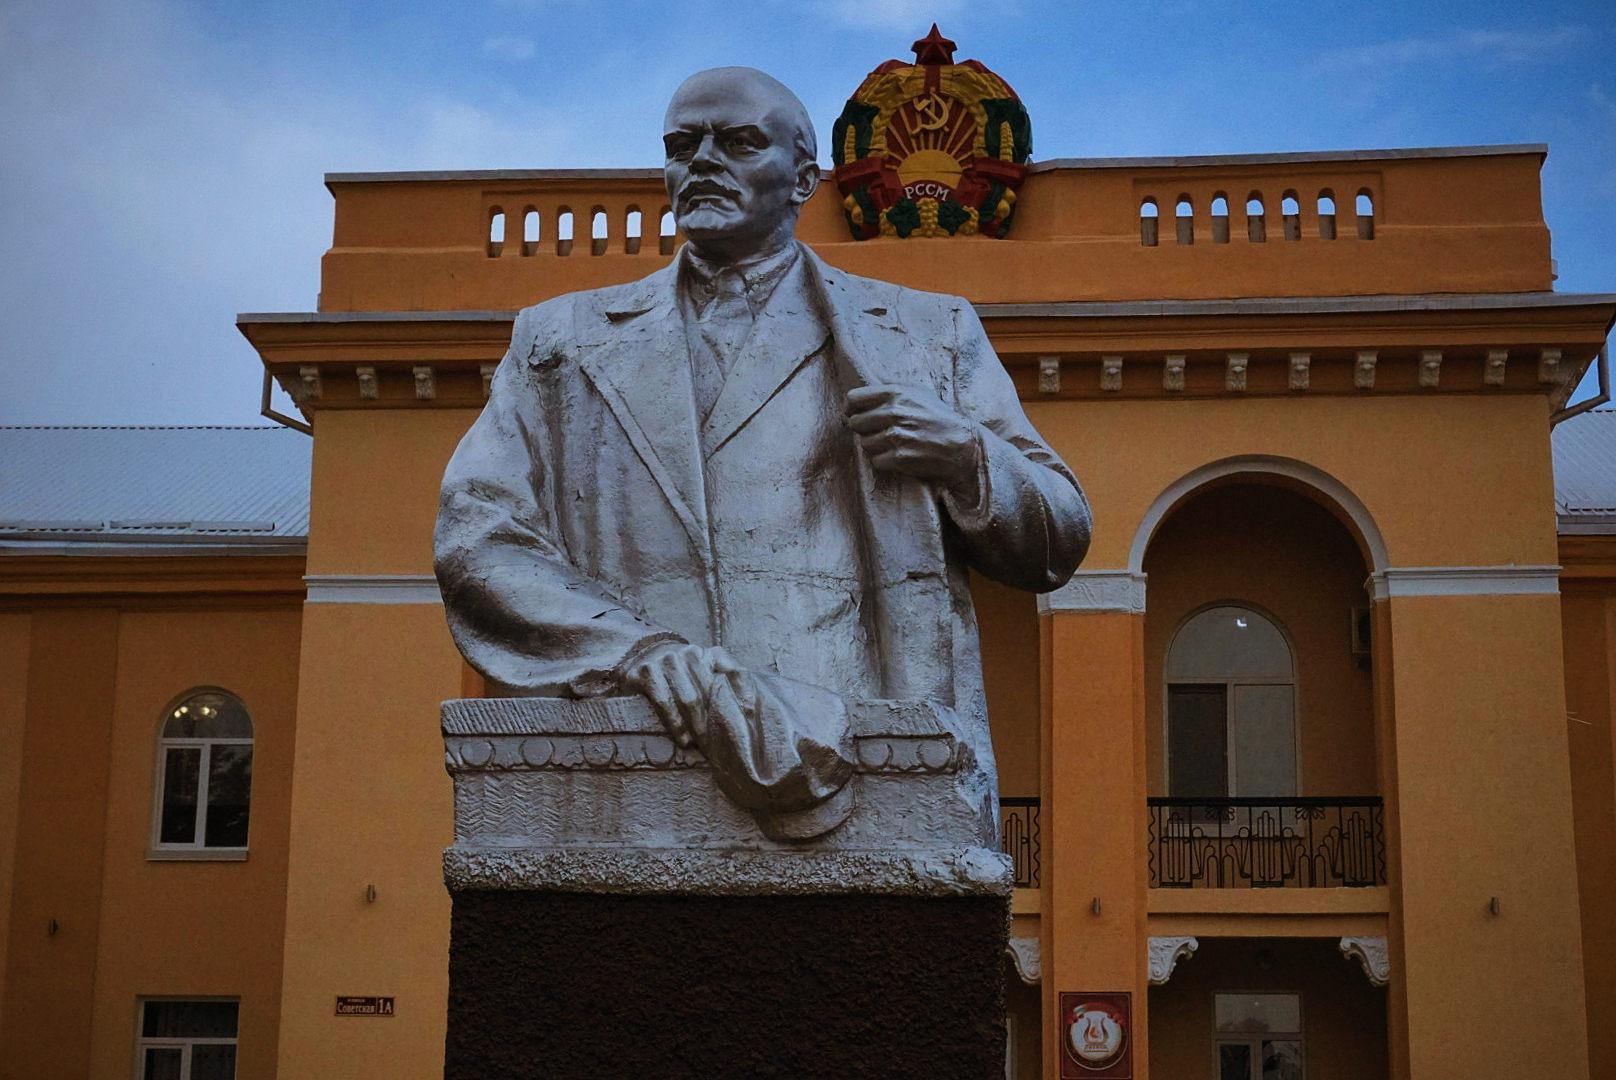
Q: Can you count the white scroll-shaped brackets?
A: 3